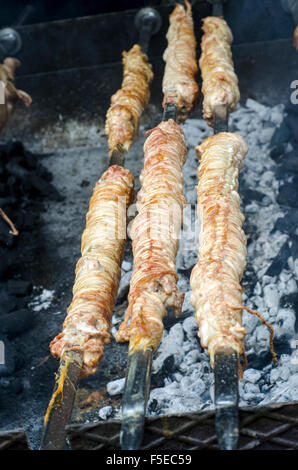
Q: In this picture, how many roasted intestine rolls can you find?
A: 6